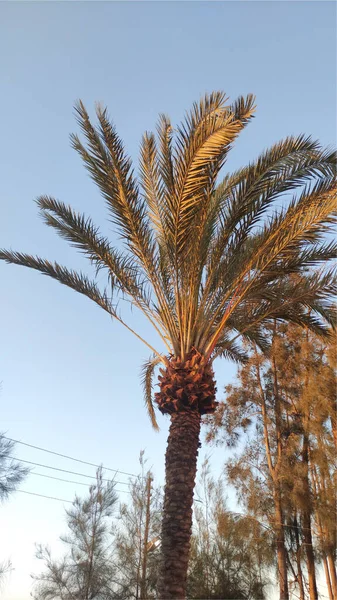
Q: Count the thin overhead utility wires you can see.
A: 4